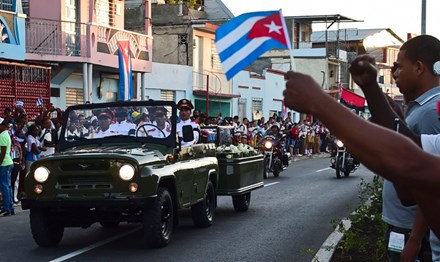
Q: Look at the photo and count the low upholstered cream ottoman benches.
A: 0